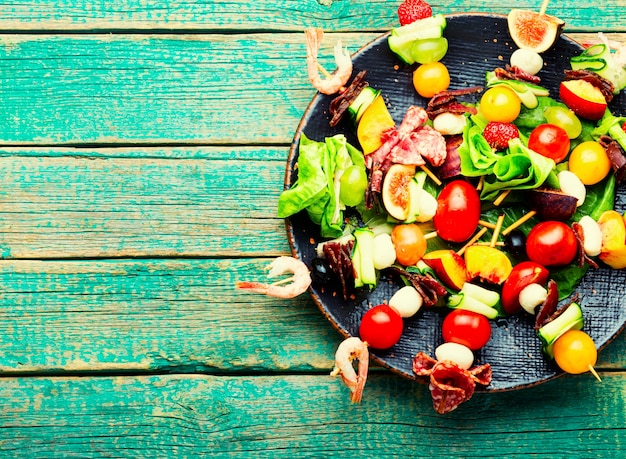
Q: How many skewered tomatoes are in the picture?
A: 11